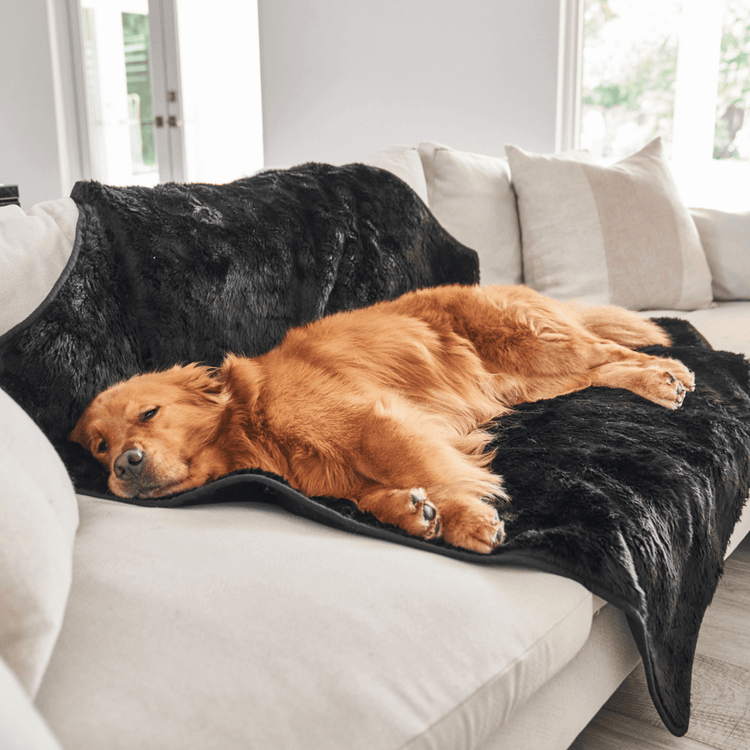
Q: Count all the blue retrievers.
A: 0